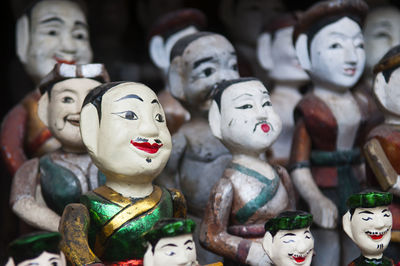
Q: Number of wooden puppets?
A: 14